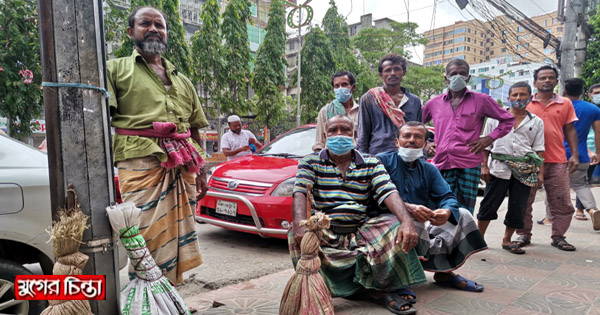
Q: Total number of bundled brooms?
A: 3